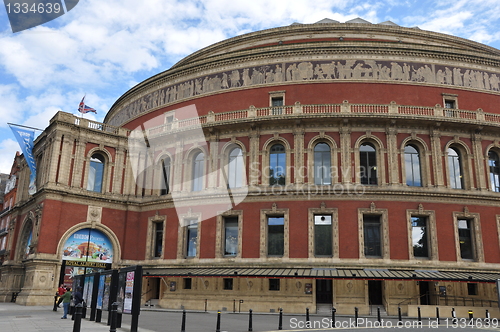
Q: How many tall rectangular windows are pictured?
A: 8